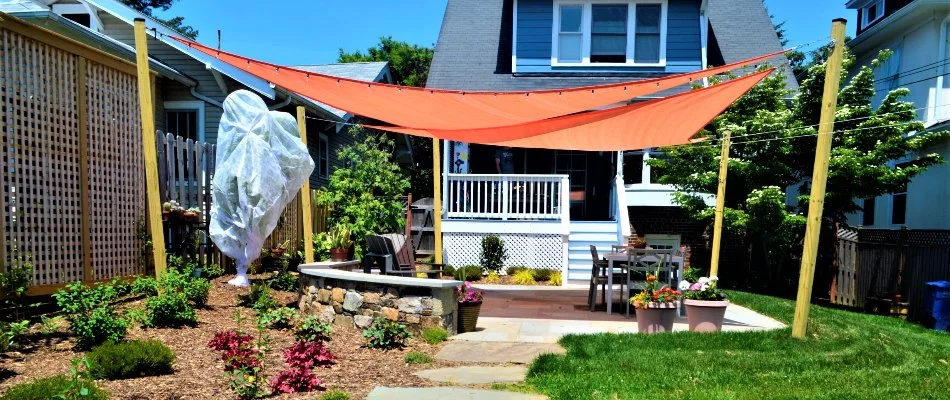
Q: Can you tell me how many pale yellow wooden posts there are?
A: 5